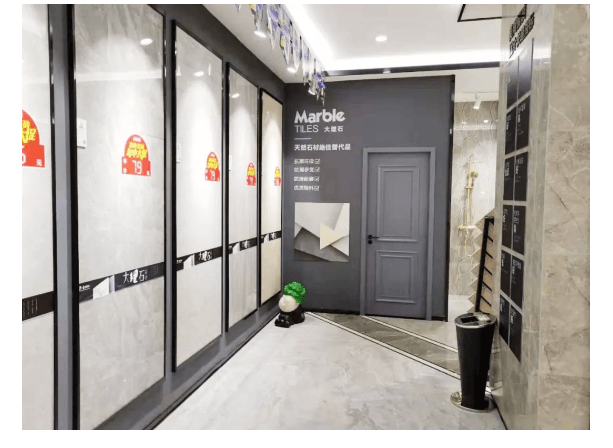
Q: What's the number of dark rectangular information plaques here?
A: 12